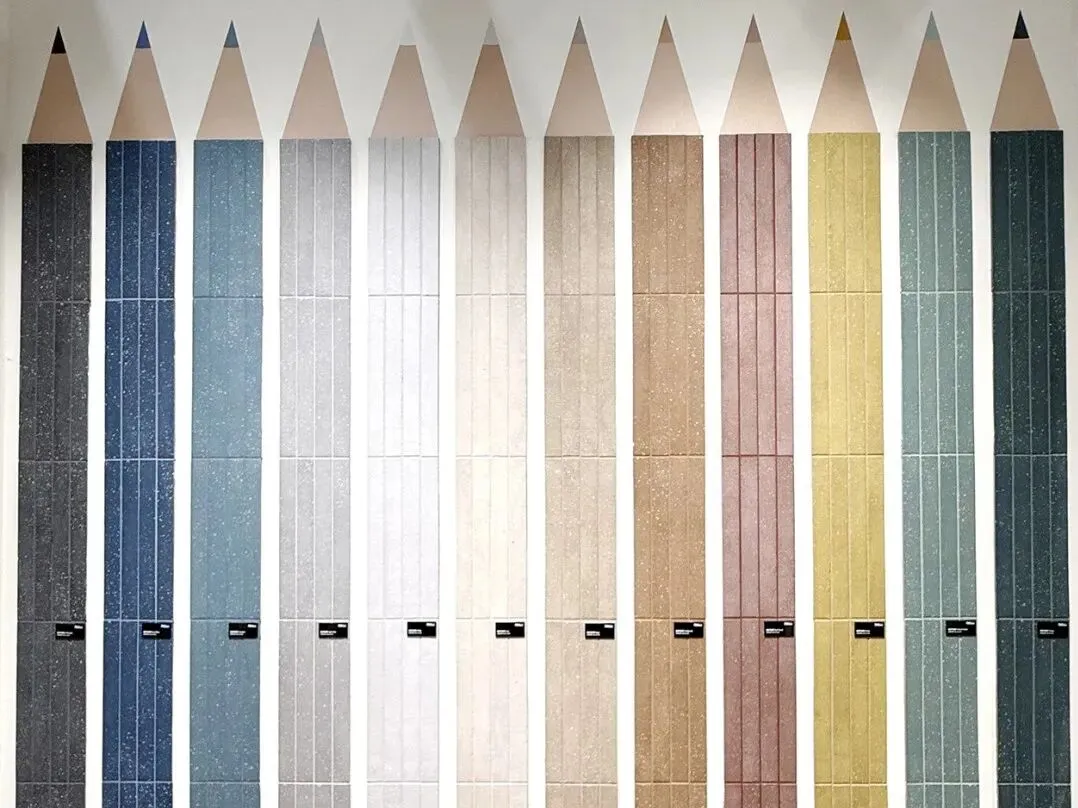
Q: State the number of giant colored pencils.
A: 12